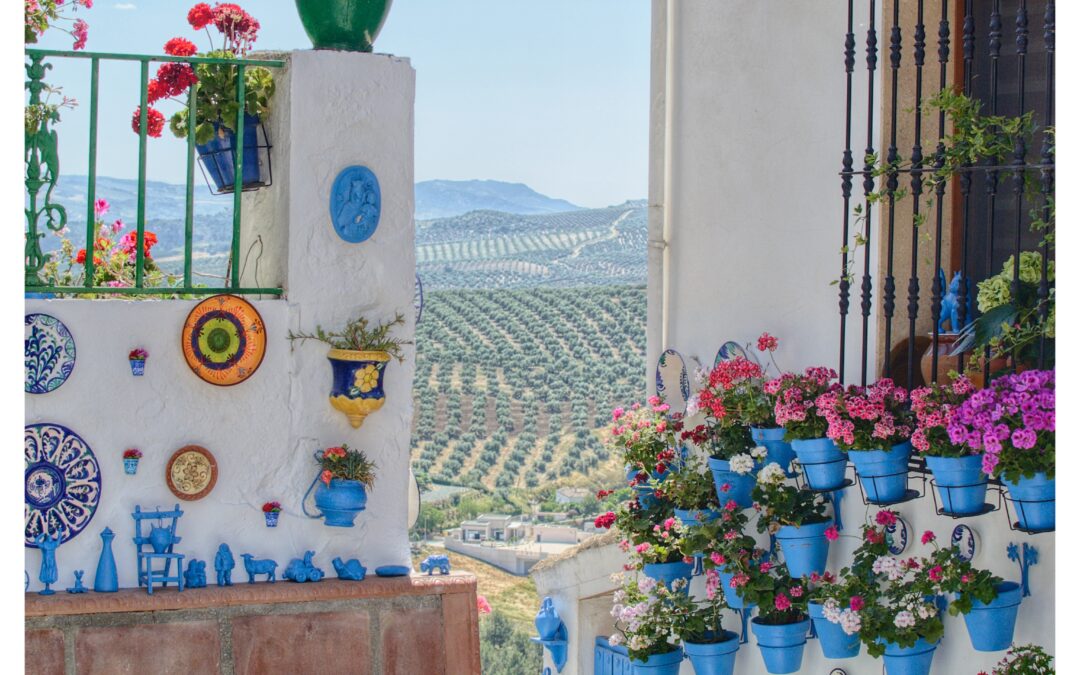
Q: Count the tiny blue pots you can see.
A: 3